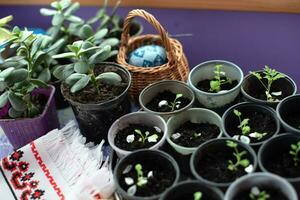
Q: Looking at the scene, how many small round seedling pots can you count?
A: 12